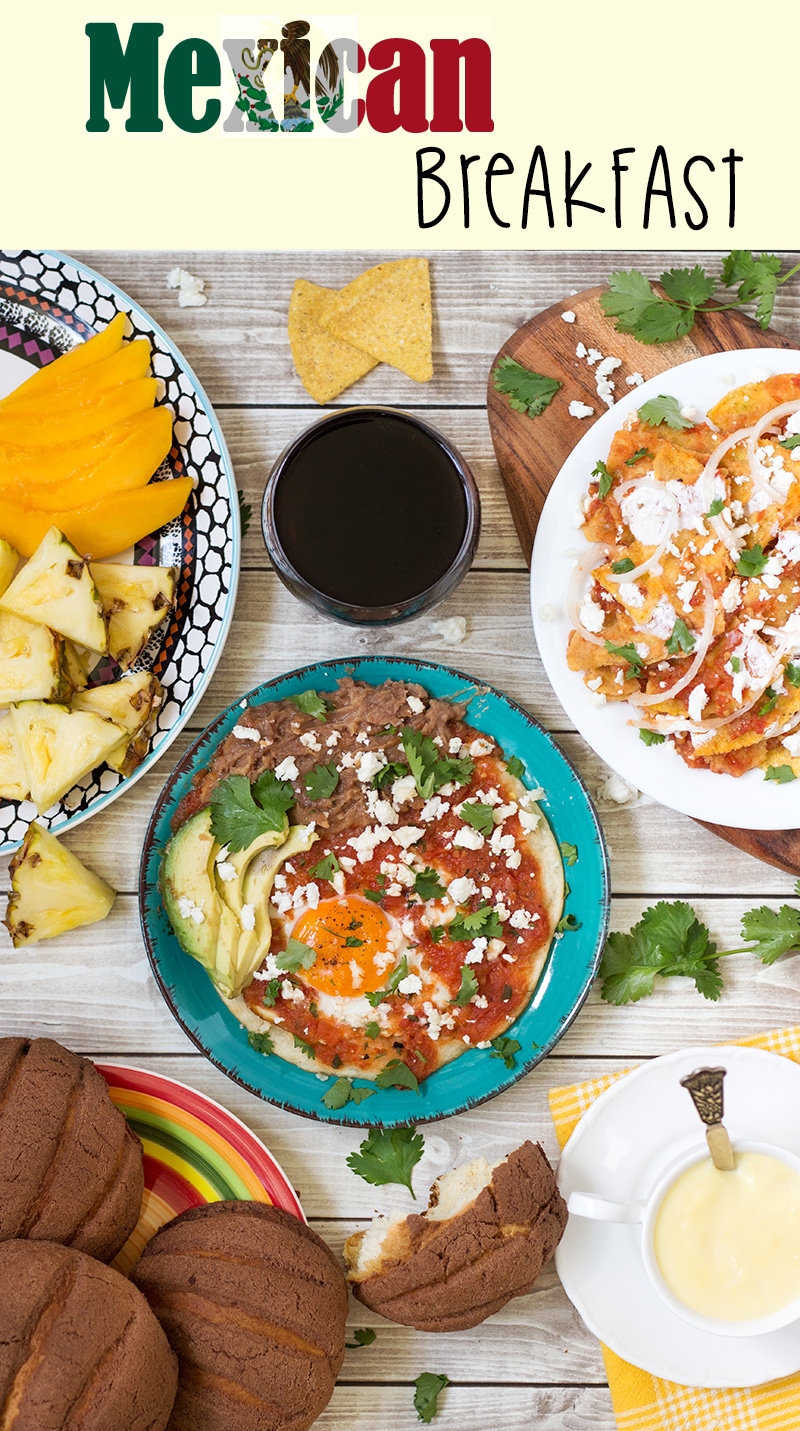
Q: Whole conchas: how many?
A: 3